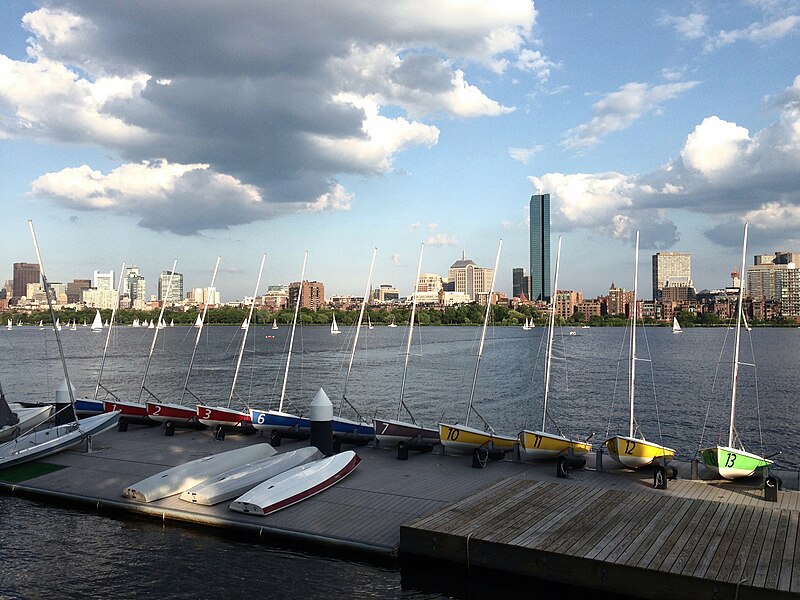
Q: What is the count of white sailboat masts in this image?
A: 12